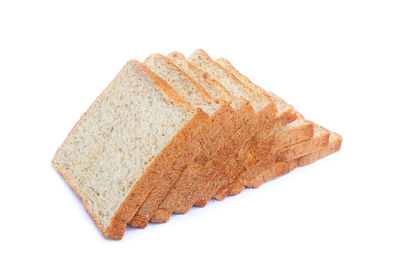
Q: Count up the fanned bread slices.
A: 8